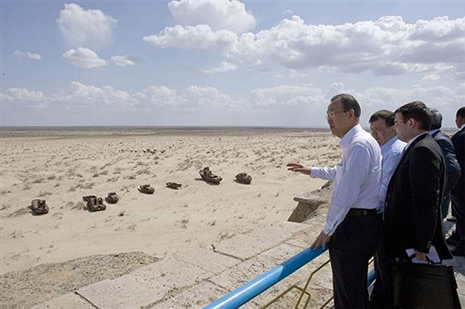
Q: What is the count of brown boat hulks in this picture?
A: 7